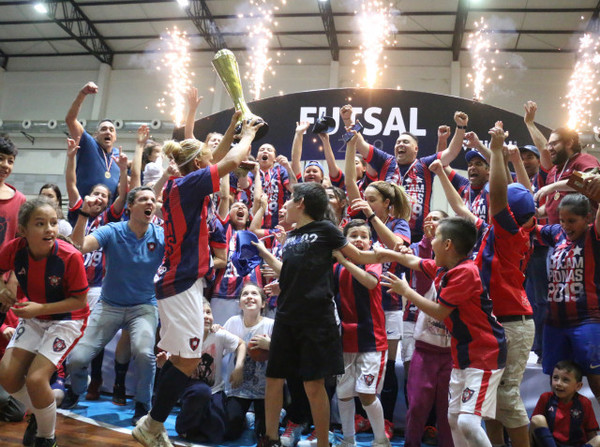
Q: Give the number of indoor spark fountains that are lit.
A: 5